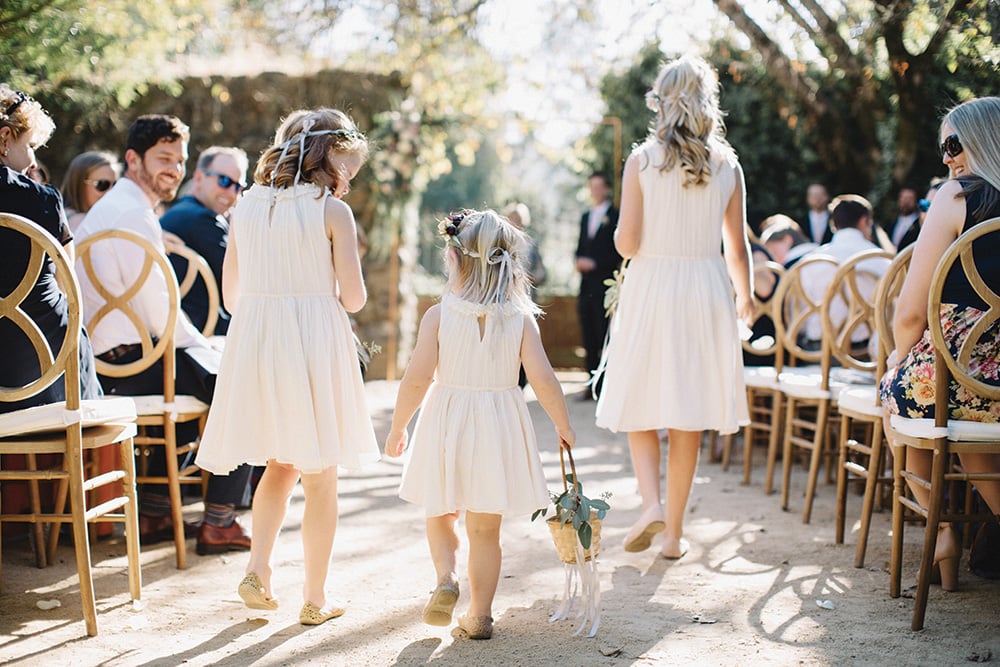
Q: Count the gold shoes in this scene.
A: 4